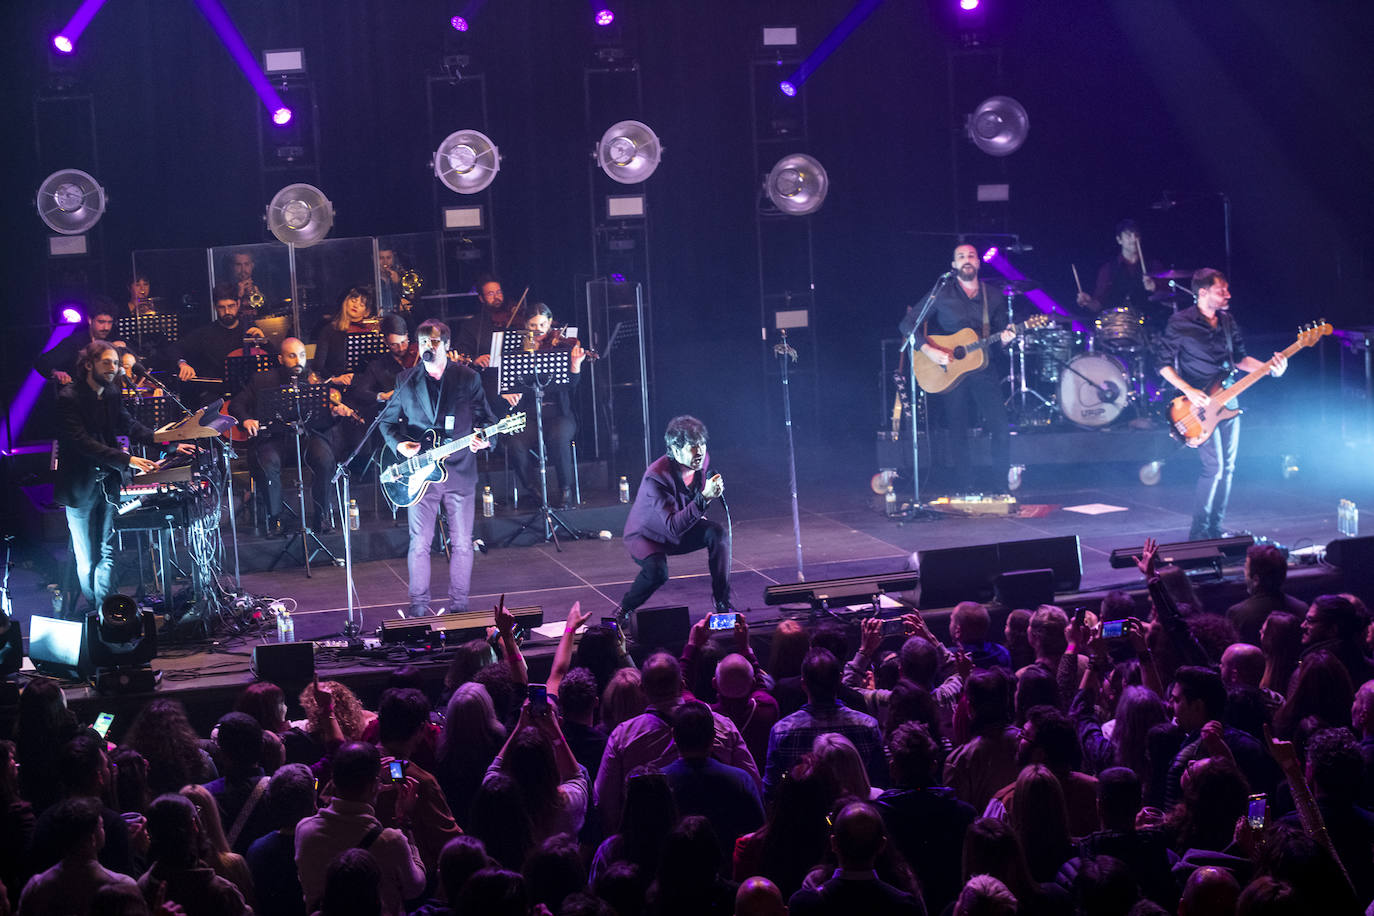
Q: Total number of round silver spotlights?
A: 6